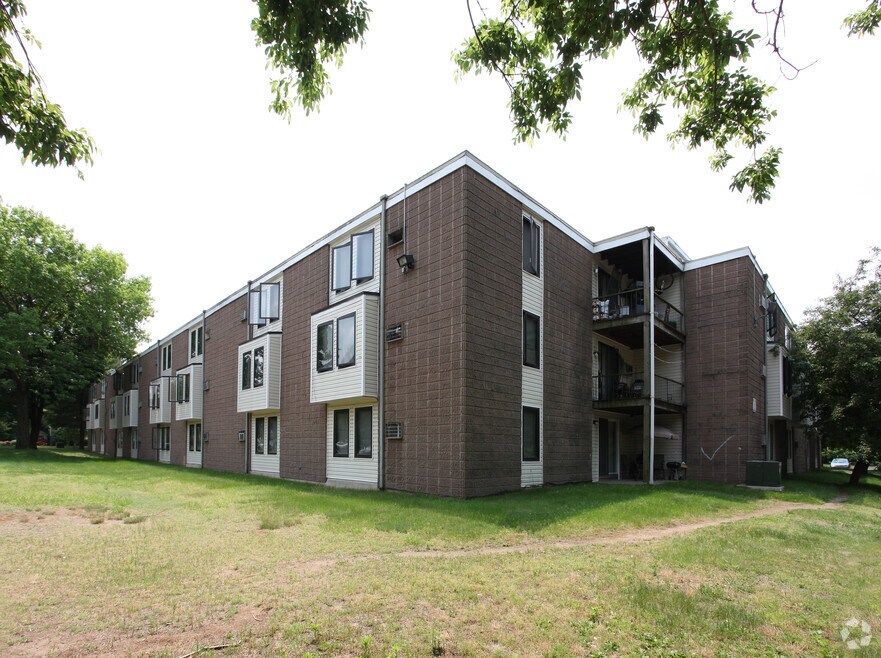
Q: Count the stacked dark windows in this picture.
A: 3